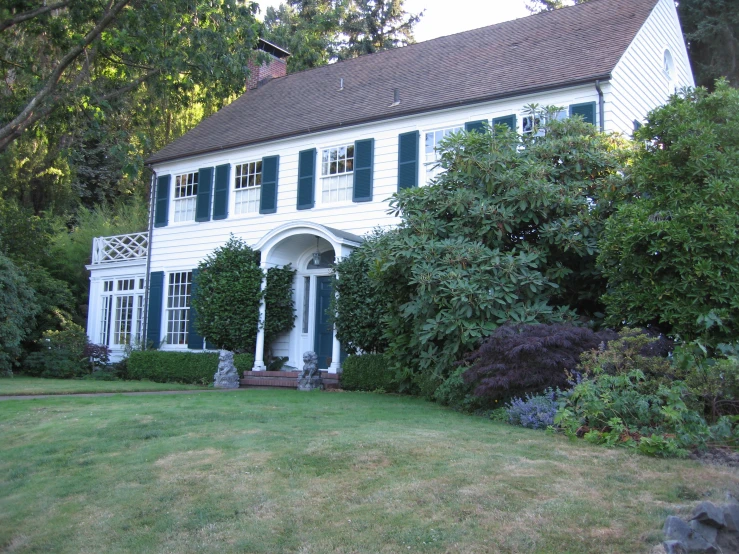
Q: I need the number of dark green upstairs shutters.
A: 10